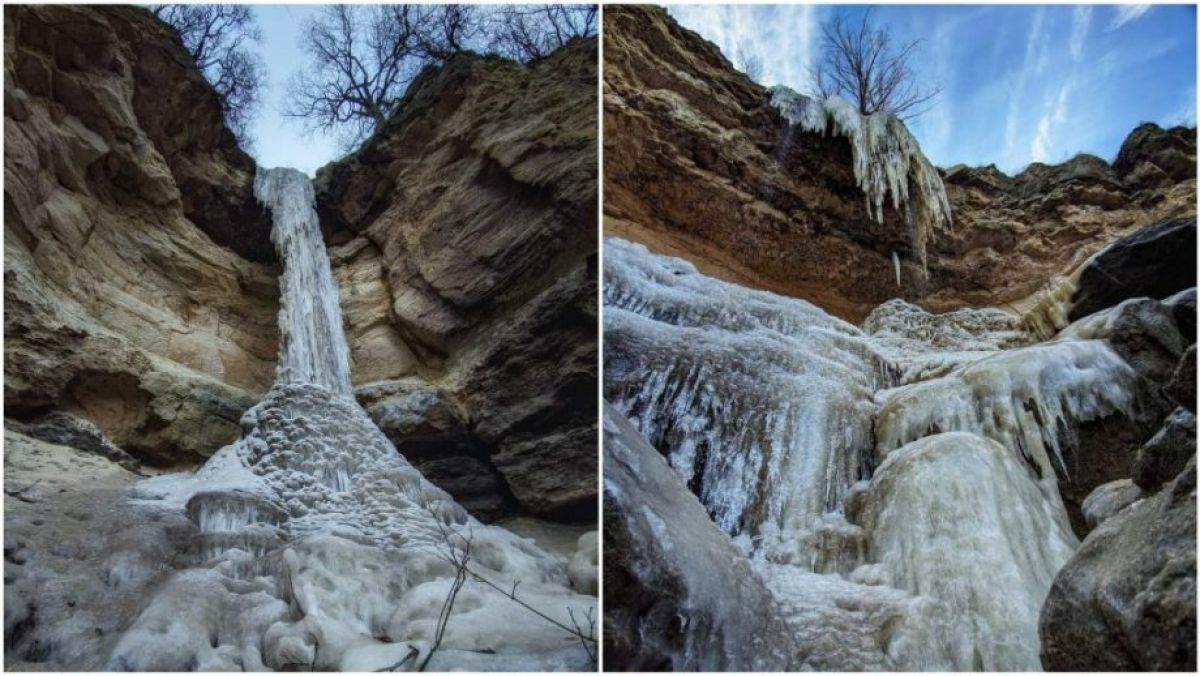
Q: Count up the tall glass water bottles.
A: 0